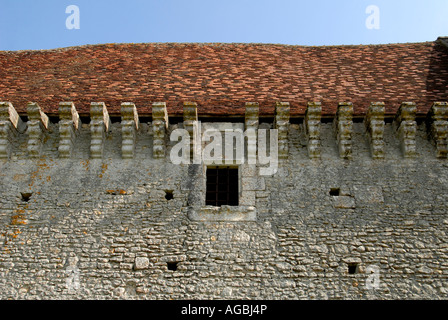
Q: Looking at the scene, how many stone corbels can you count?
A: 14